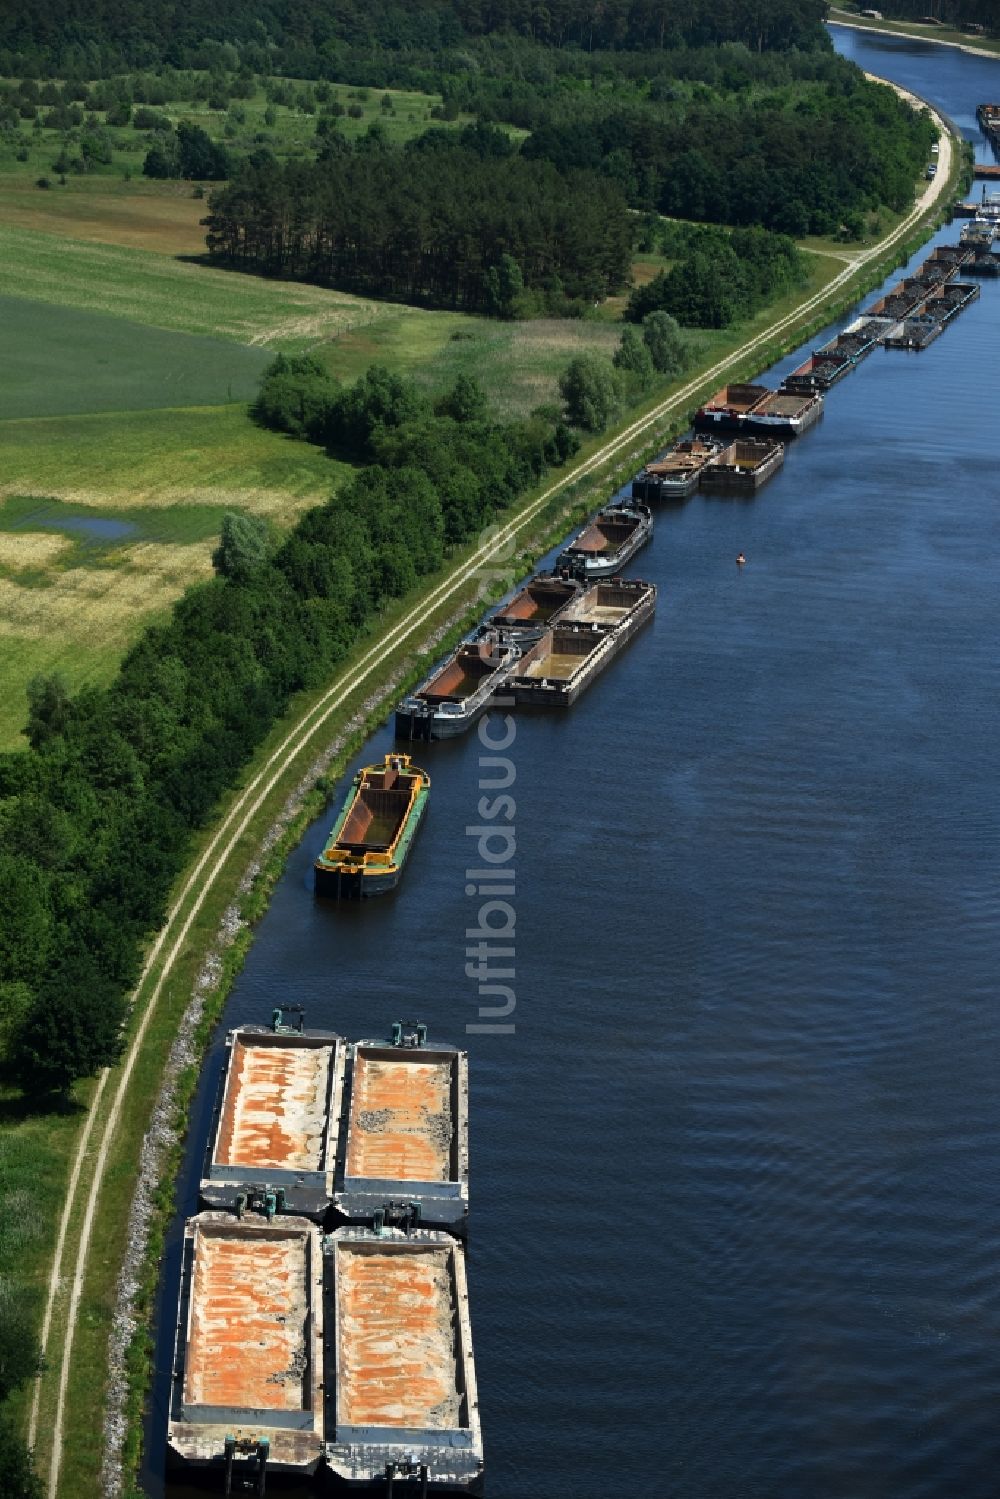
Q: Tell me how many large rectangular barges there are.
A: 4